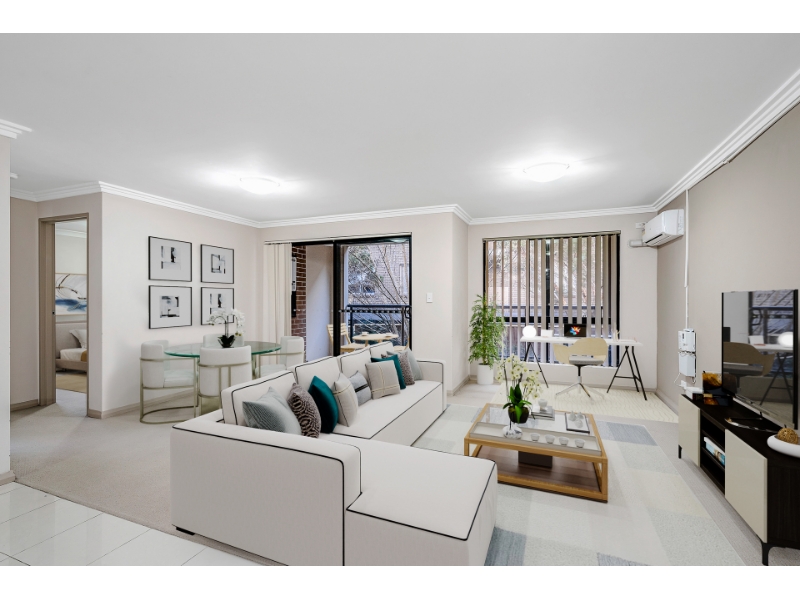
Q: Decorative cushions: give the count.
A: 9